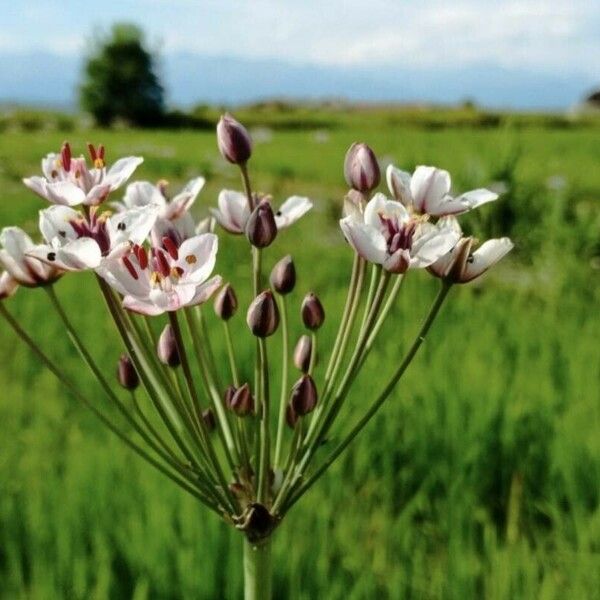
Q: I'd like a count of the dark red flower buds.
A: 15